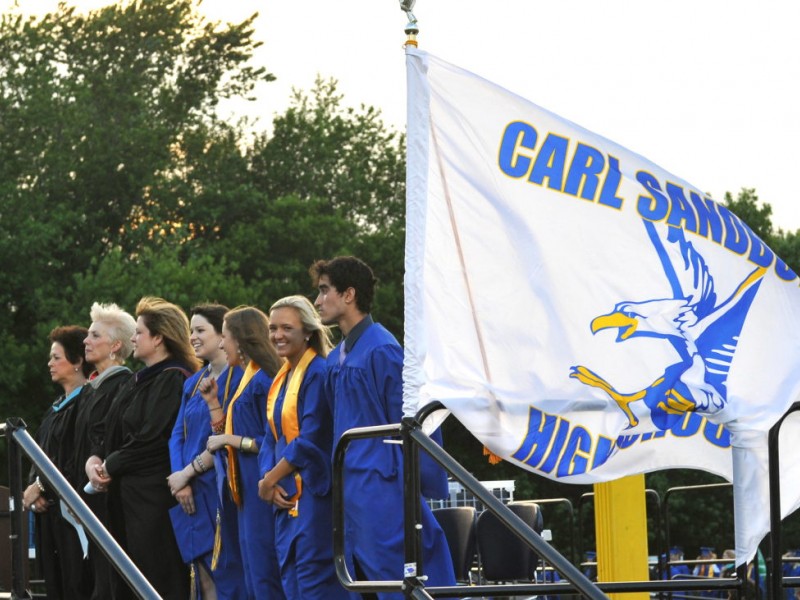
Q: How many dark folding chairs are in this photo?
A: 2